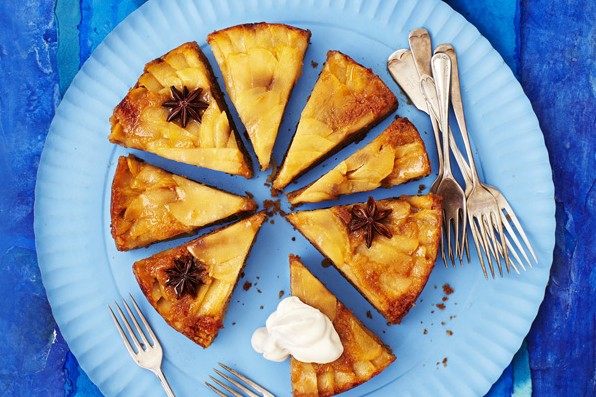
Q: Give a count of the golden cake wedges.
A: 8